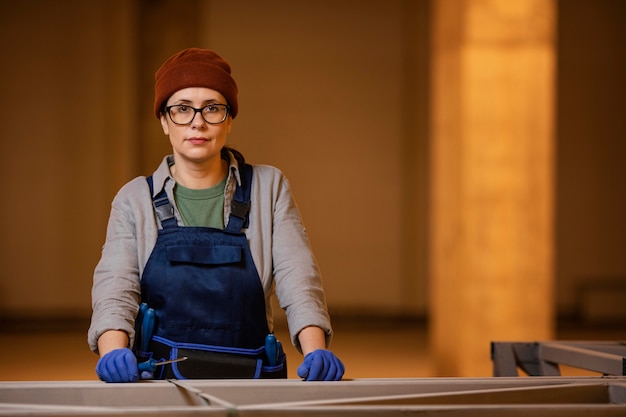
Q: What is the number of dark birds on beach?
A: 0